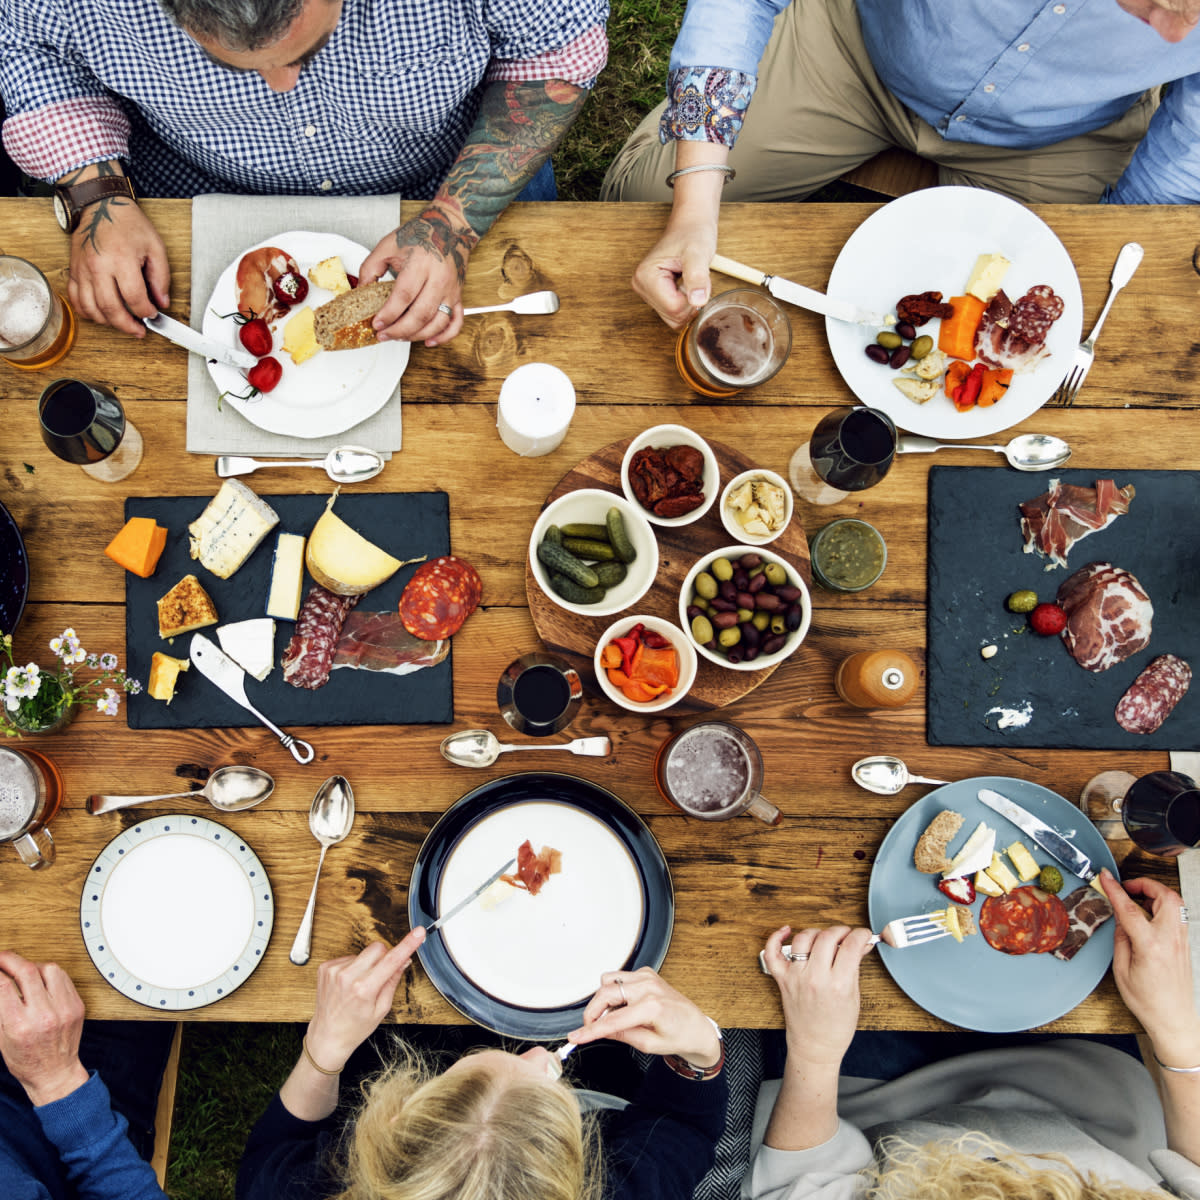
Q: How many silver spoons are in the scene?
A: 6